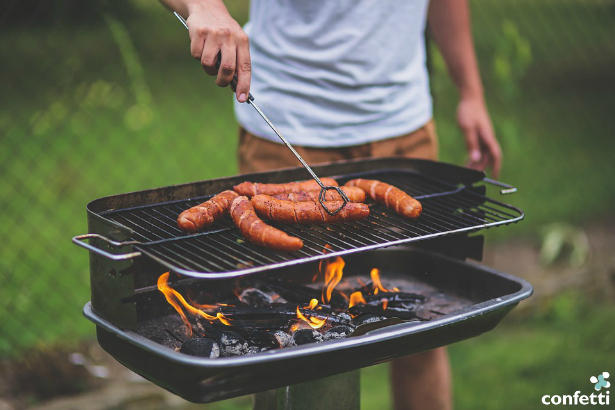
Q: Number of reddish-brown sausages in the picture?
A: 6